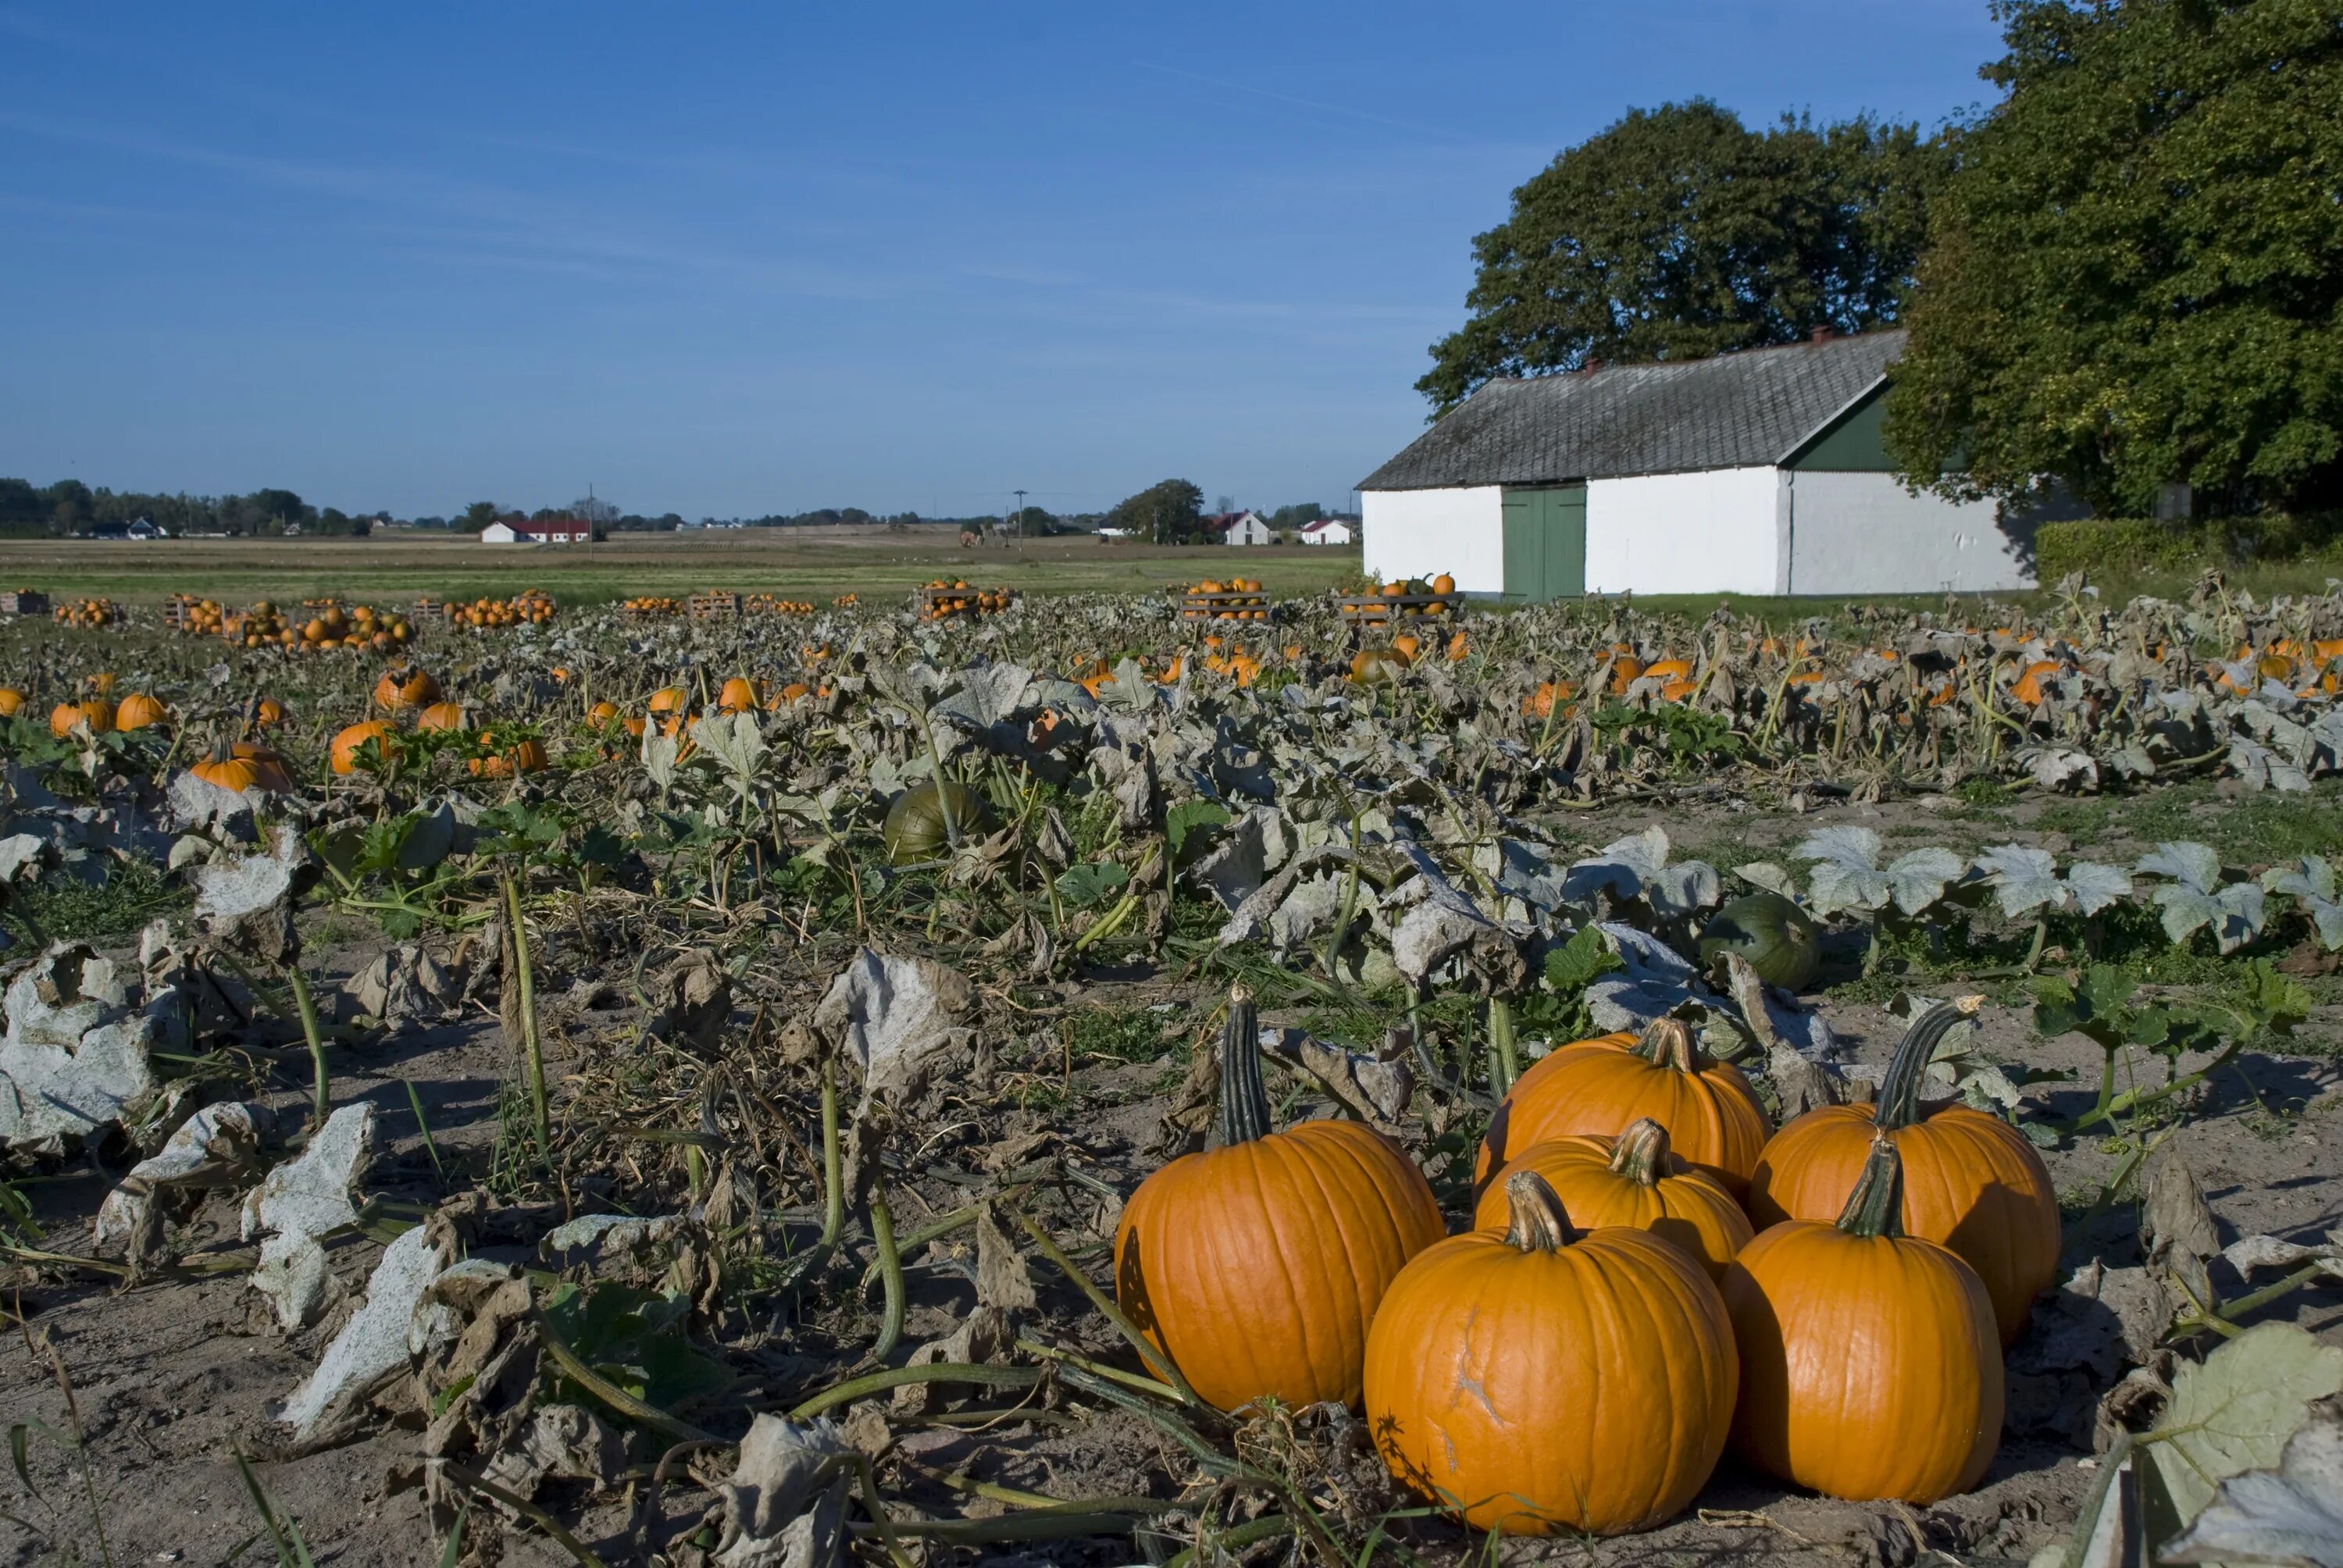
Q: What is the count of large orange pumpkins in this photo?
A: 6